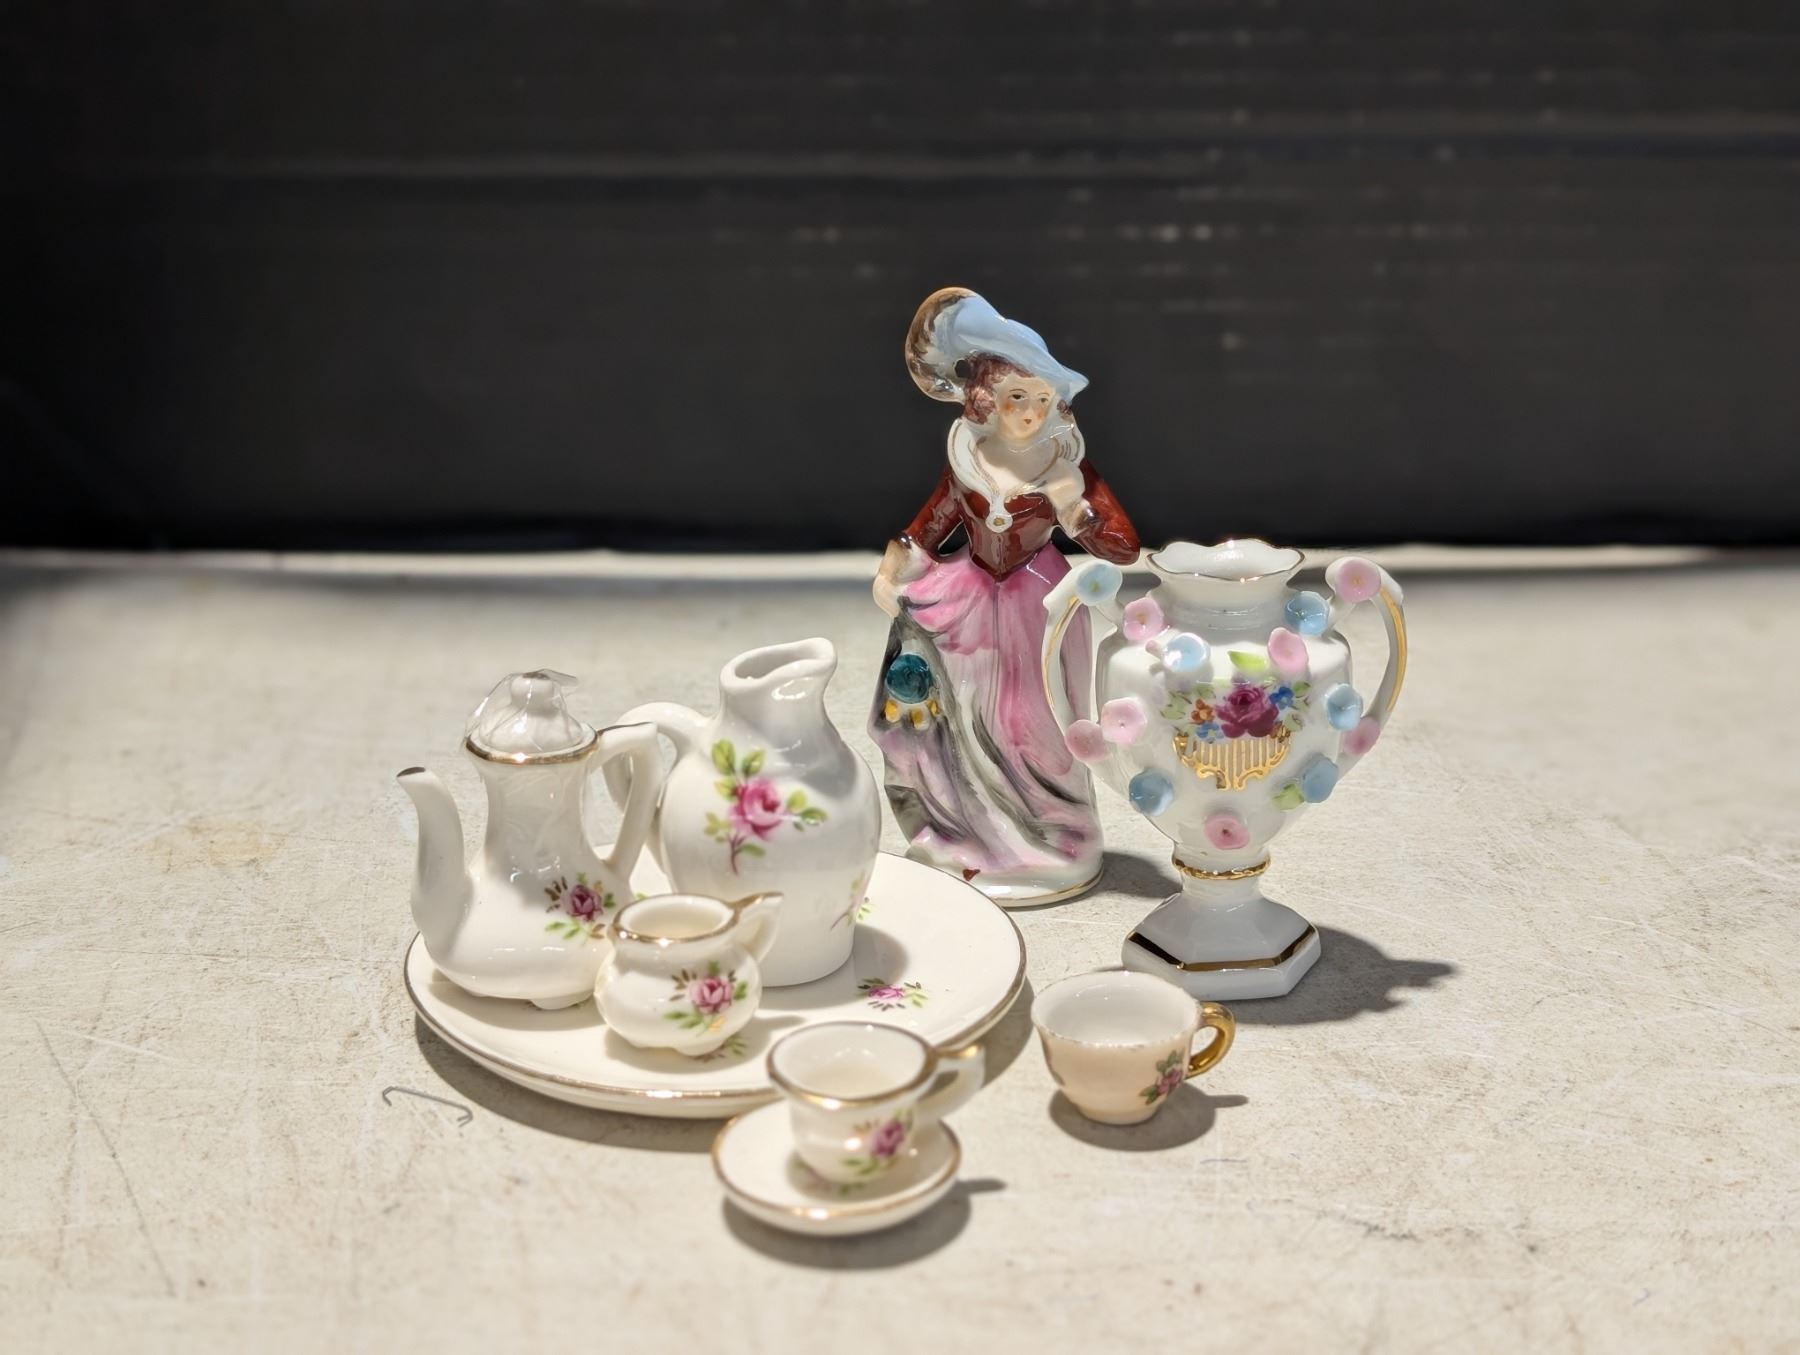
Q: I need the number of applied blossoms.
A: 13